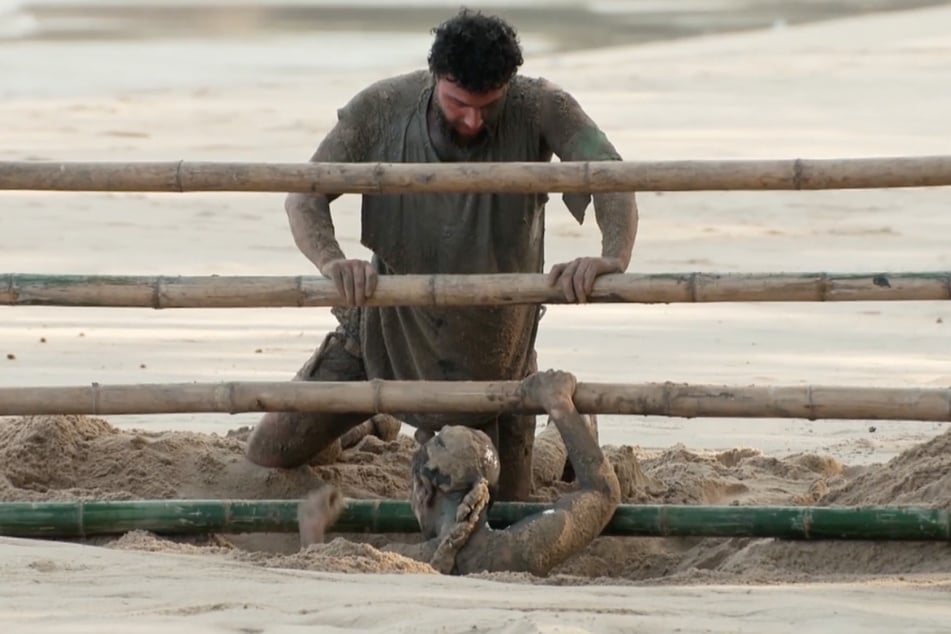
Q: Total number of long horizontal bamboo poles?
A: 4